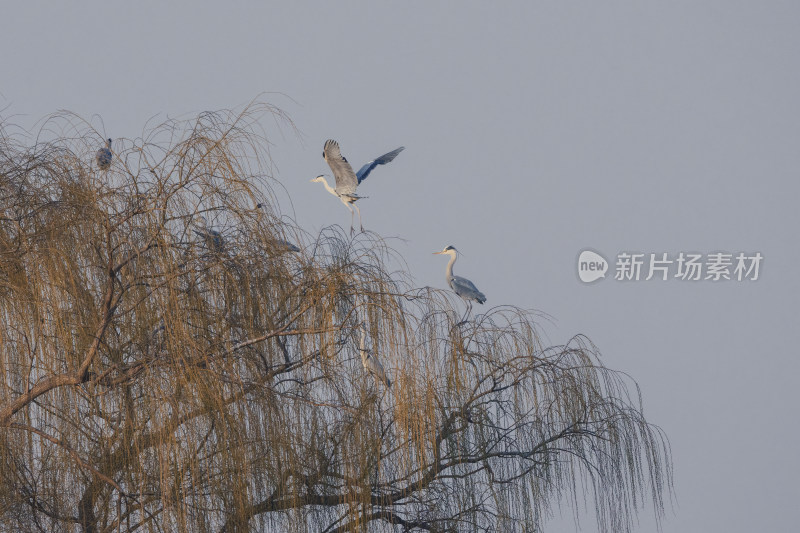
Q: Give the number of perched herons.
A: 5